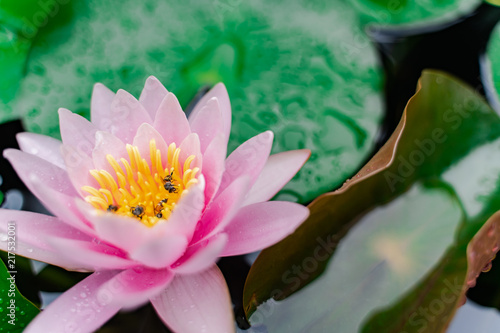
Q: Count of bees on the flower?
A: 4